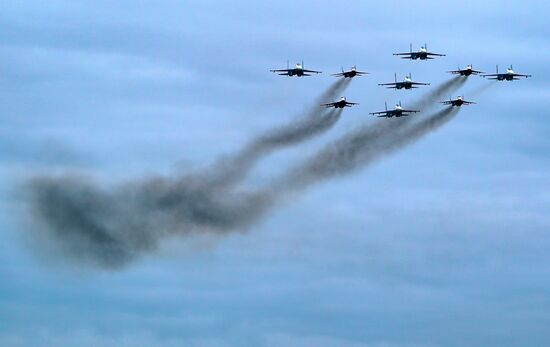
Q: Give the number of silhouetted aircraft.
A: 9